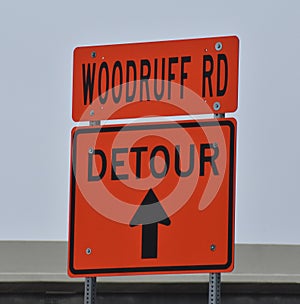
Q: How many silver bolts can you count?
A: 8